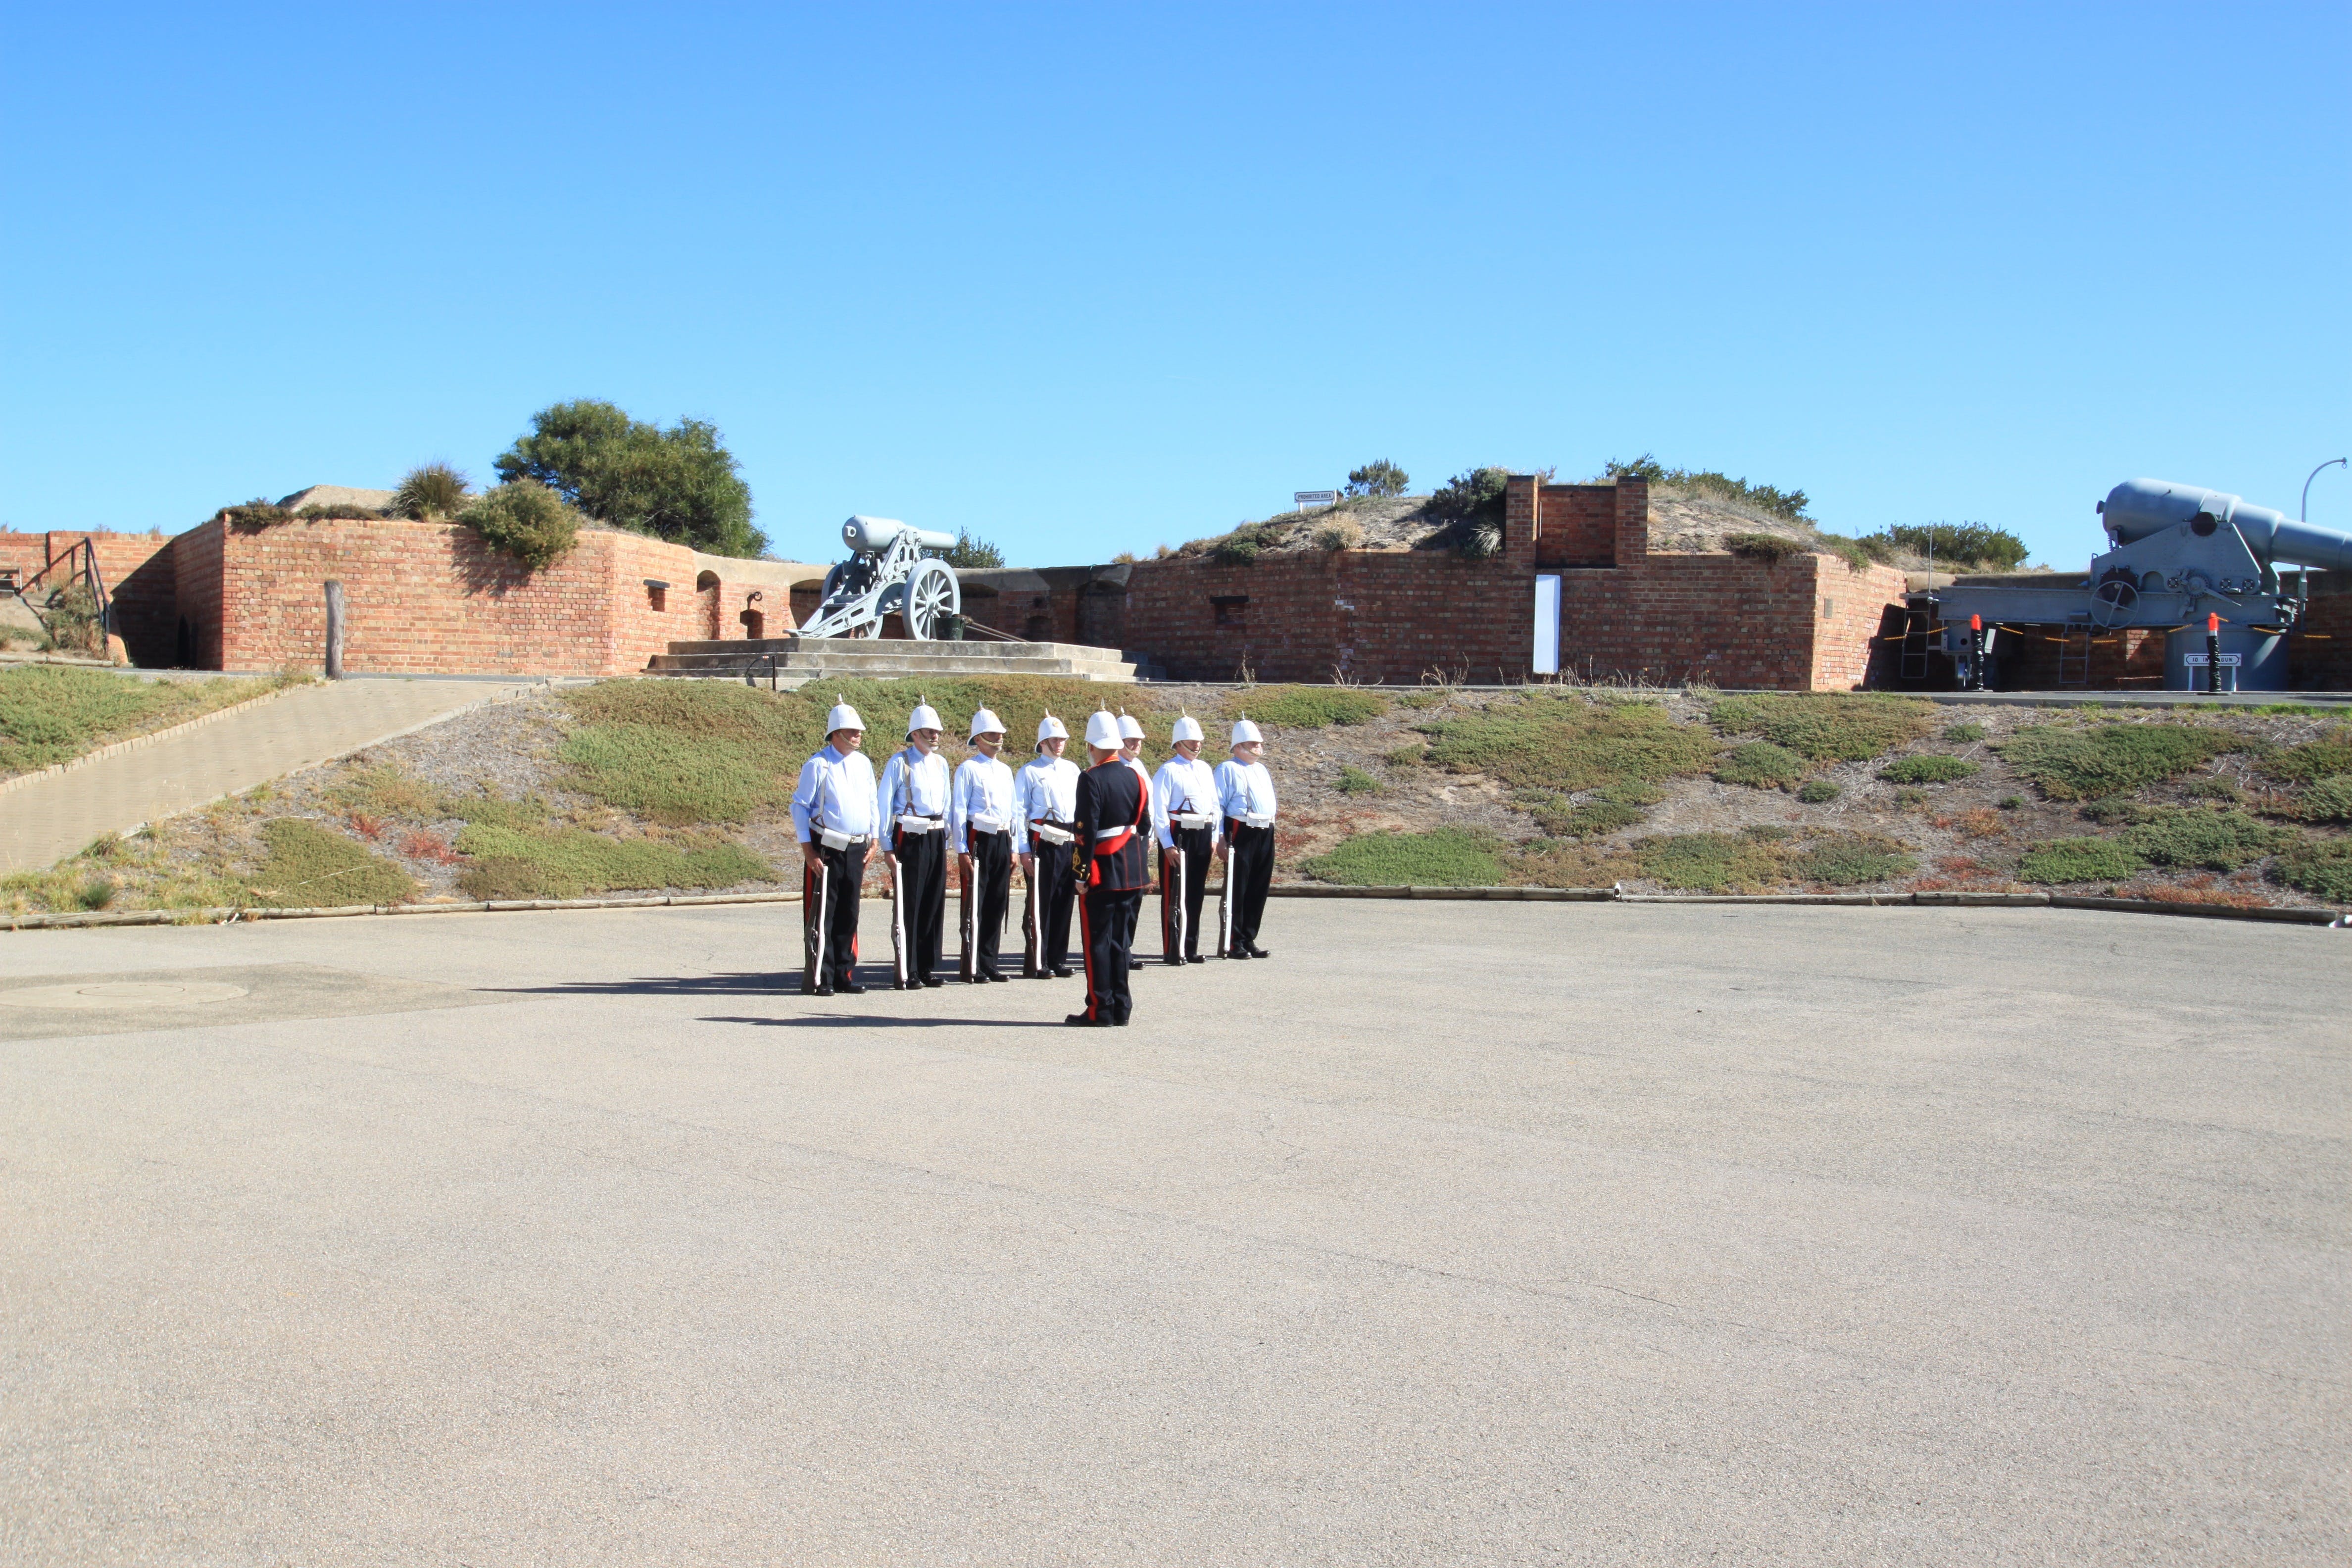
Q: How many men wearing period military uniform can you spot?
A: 8